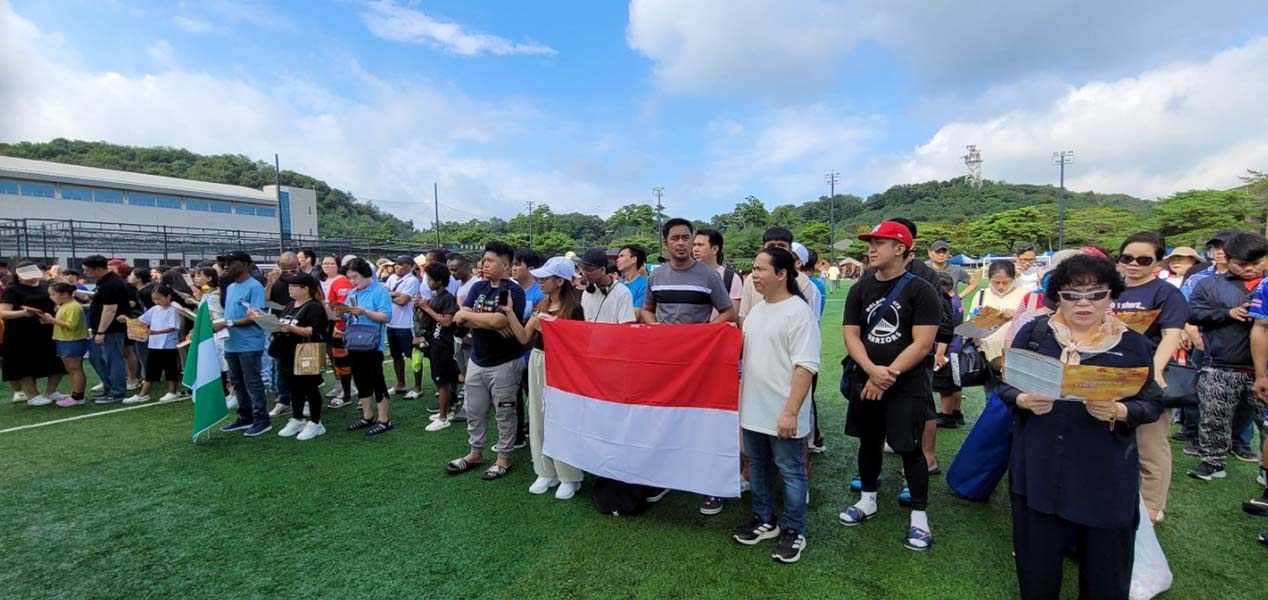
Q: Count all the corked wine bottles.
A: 0